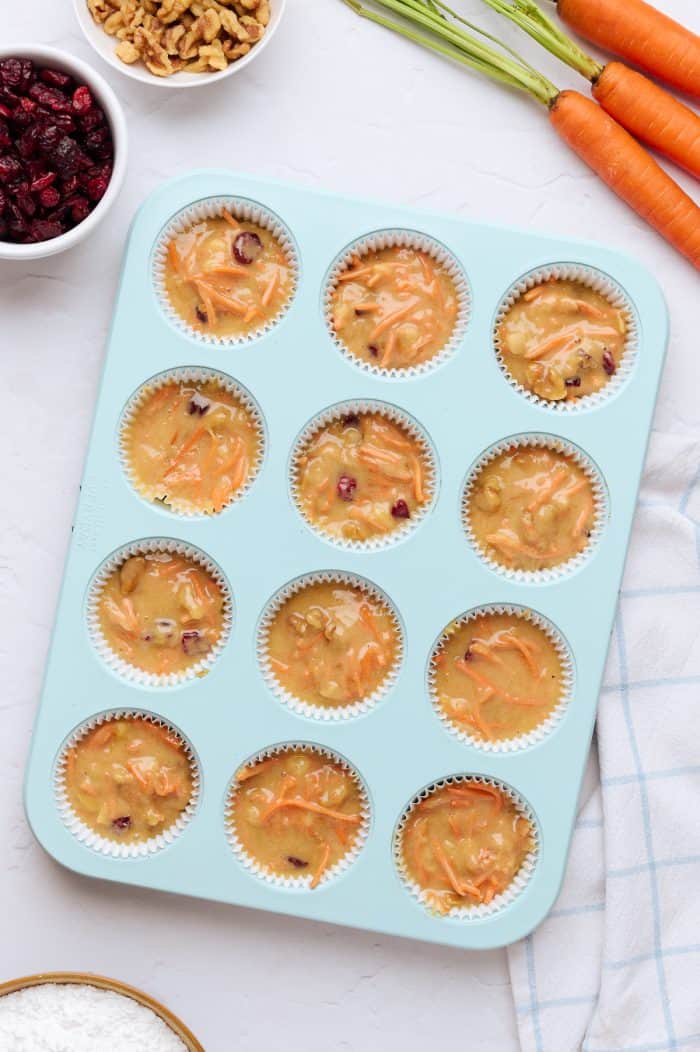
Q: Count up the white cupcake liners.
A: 12